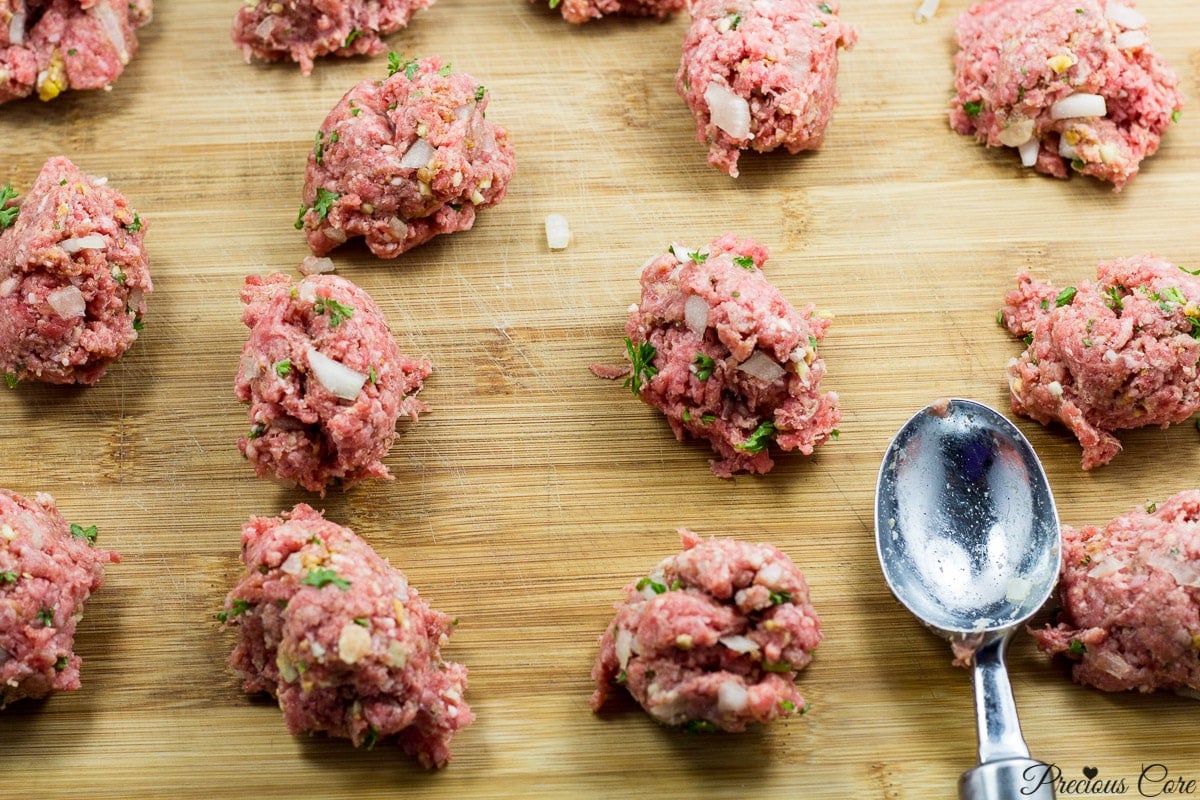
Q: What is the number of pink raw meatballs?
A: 14